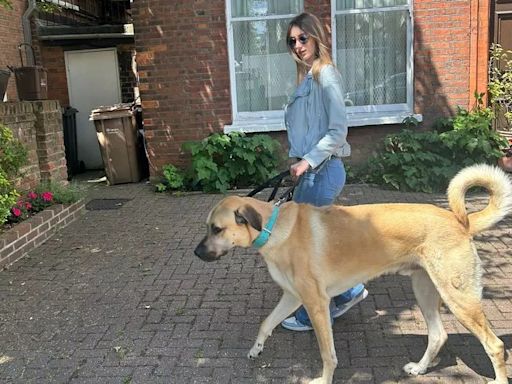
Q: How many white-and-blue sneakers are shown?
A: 2